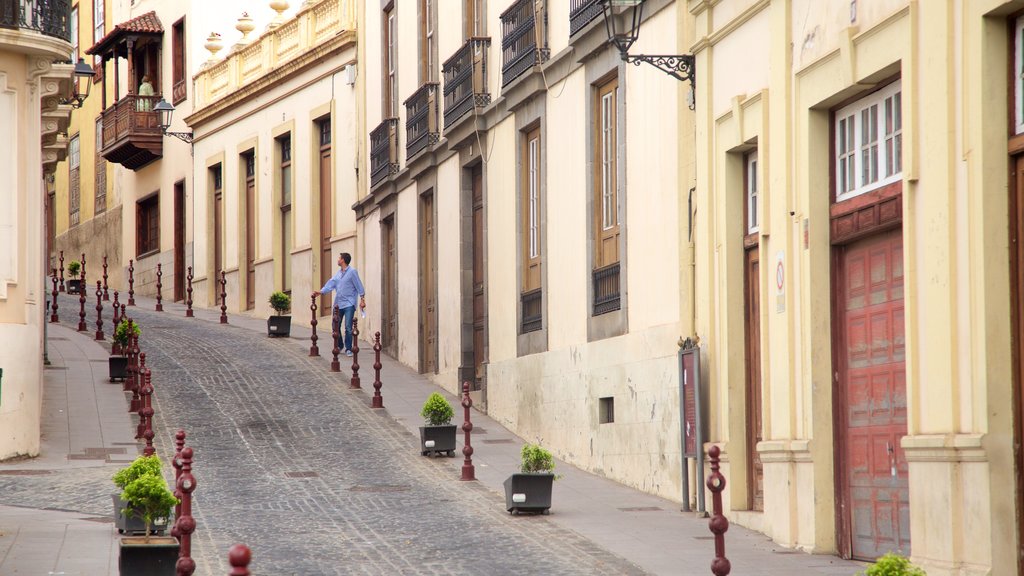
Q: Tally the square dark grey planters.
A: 7